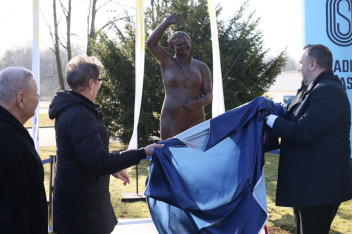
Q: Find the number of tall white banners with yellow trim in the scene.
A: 3